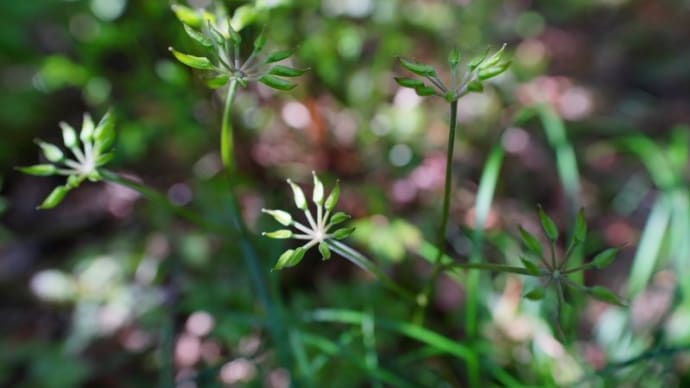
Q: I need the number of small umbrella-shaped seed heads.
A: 5